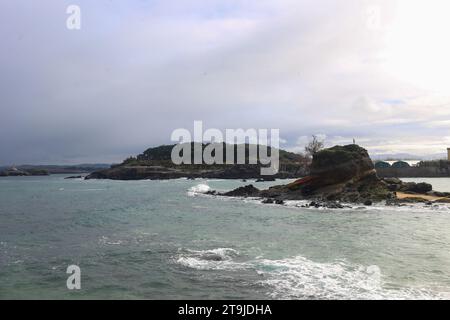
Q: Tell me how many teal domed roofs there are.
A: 2